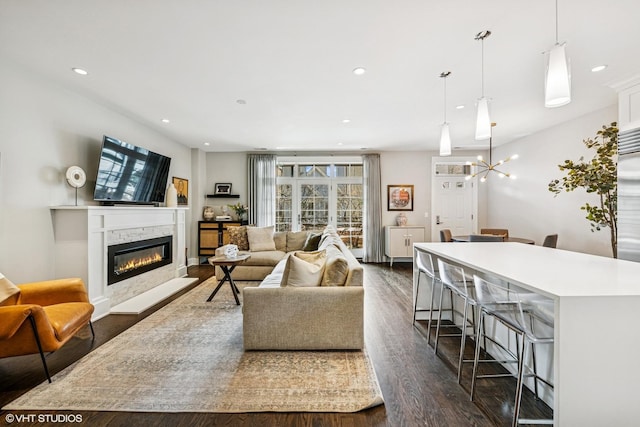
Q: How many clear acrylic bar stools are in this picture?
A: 3